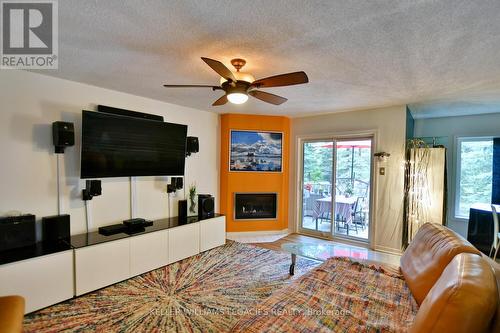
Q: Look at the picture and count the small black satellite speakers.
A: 4